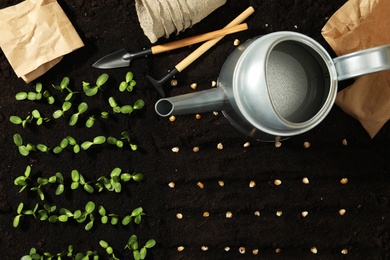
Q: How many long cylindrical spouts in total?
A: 1